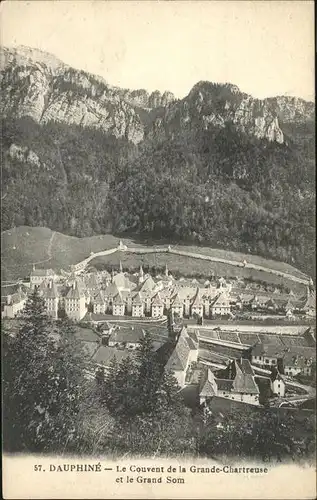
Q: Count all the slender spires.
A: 3